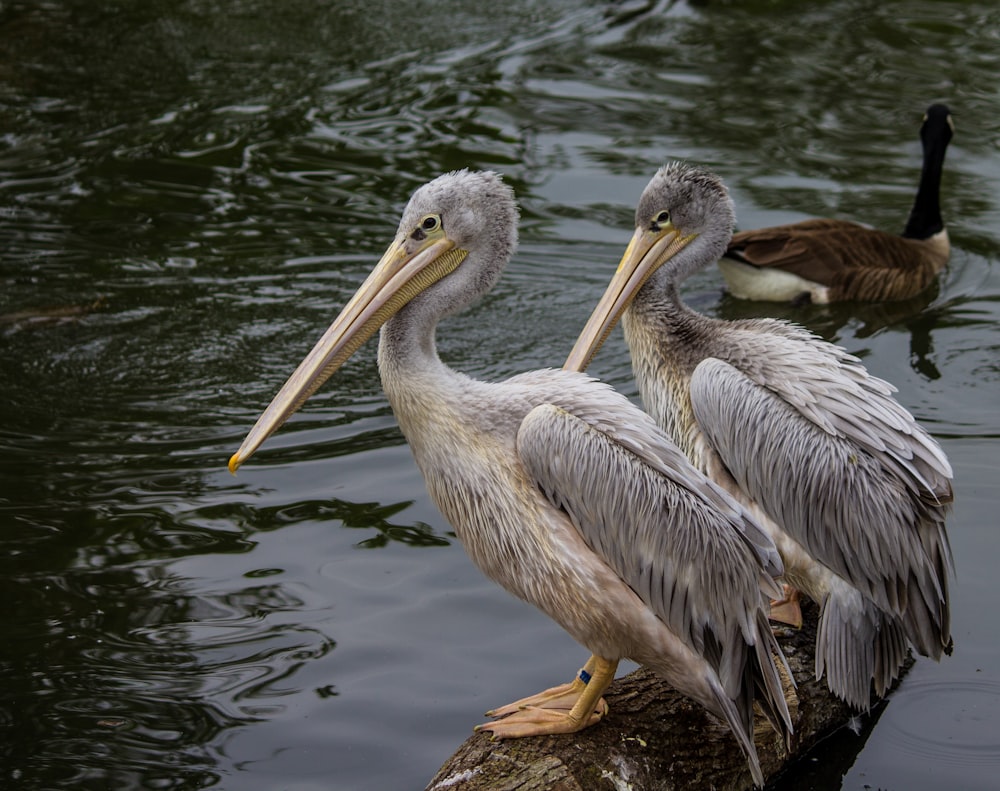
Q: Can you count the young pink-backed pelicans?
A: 2